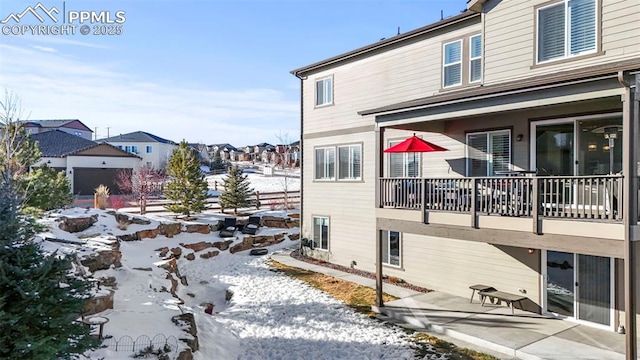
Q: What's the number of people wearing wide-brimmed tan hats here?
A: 0